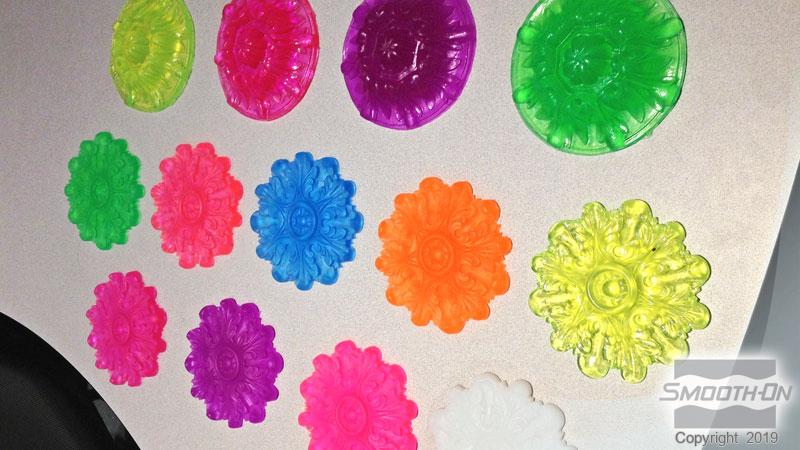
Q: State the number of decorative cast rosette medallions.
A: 13